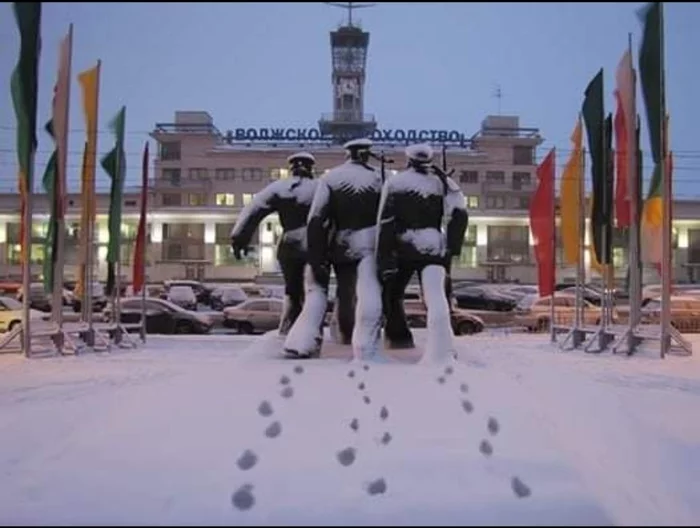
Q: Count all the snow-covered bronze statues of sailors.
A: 3